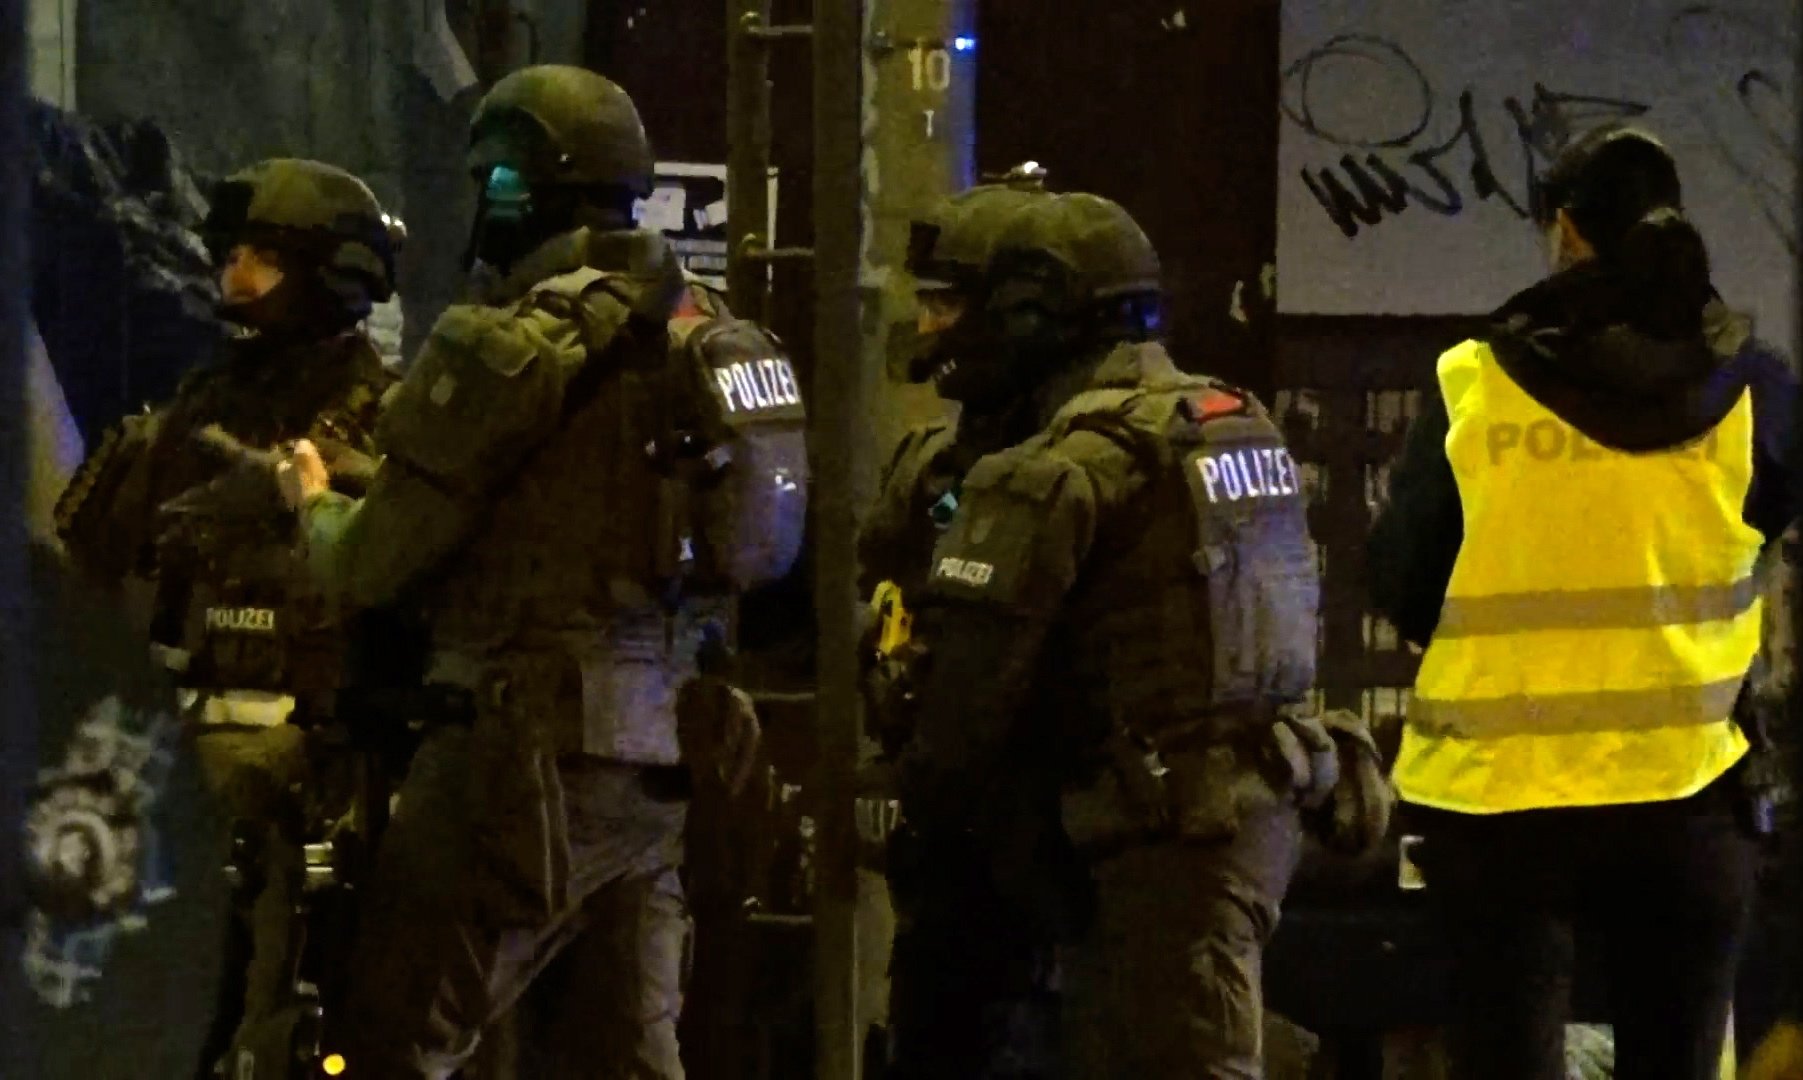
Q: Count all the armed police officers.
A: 4